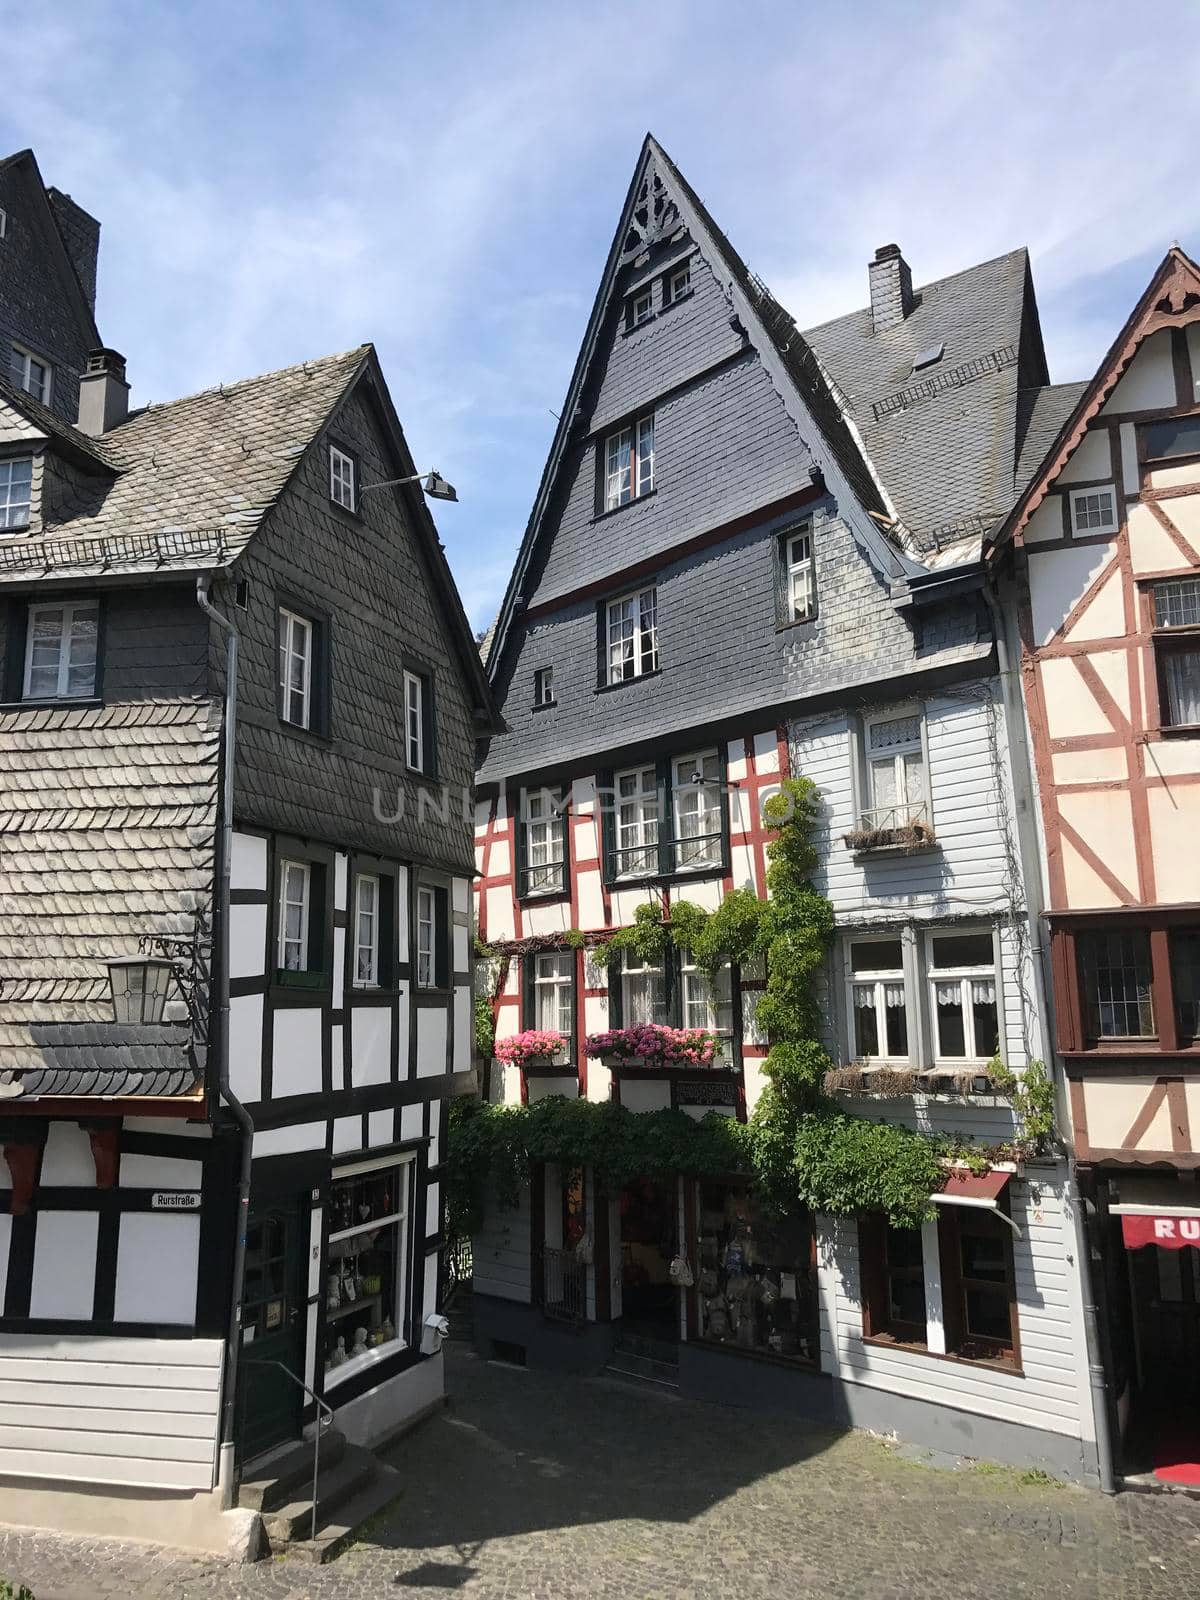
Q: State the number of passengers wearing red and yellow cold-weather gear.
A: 0